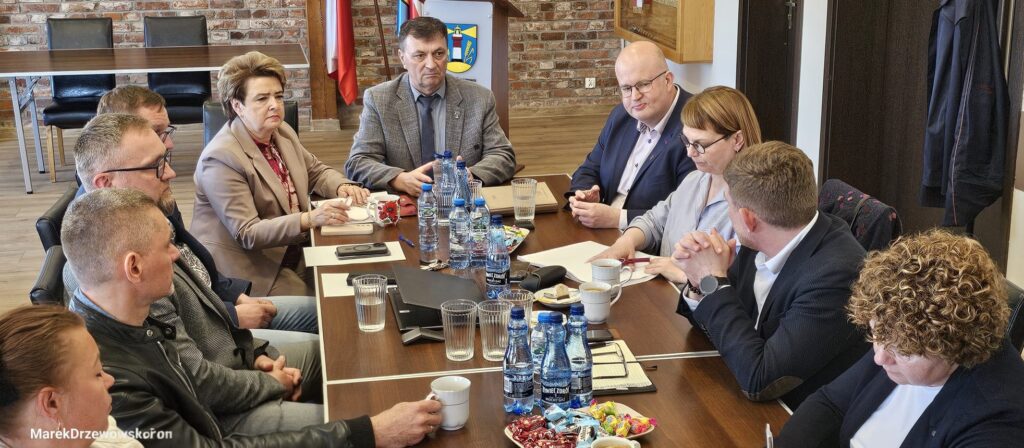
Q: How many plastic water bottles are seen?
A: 10